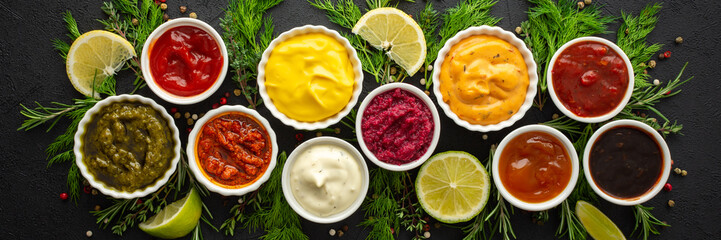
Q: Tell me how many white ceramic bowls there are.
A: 10